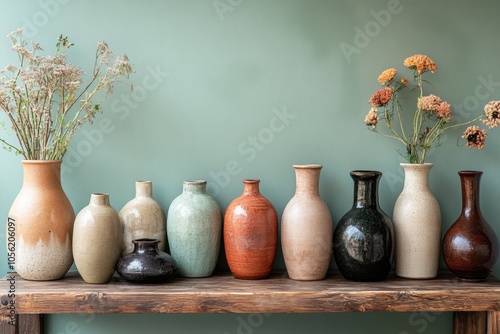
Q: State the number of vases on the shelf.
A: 10